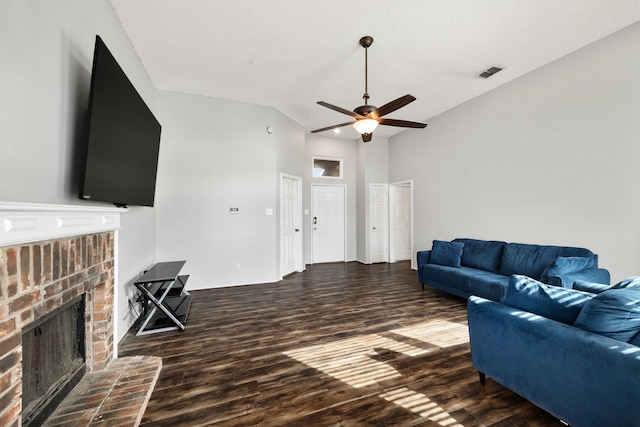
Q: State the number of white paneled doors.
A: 4